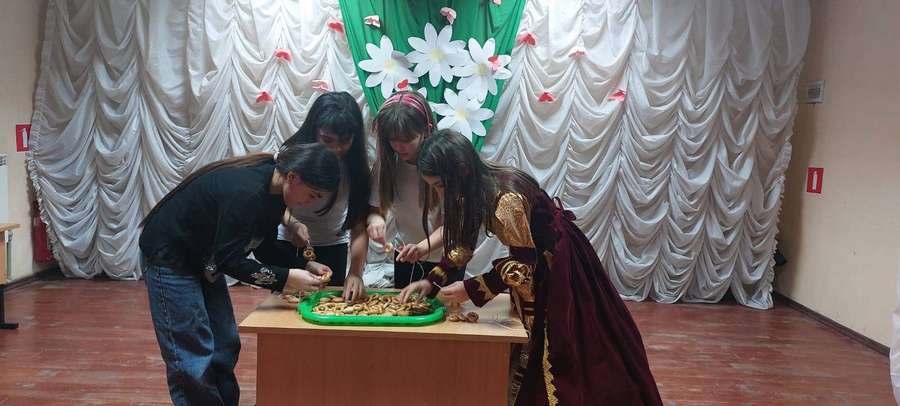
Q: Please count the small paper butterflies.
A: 13